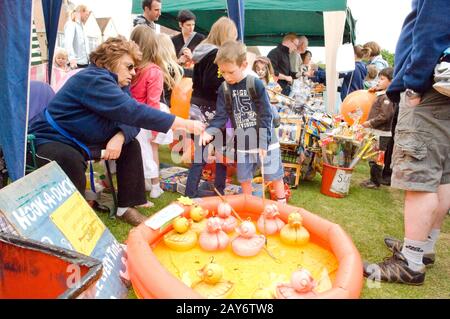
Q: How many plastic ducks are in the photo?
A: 9